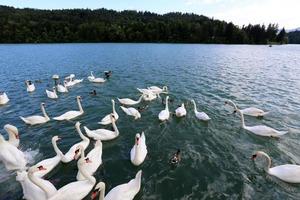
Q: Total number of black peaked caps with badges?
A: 0